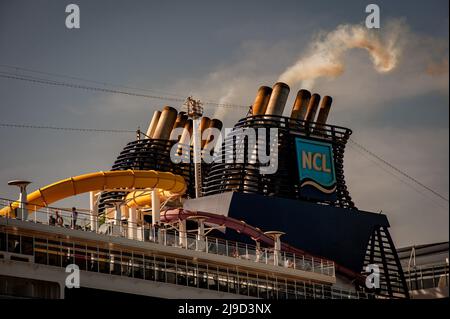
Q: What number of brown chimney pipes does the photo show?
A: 11